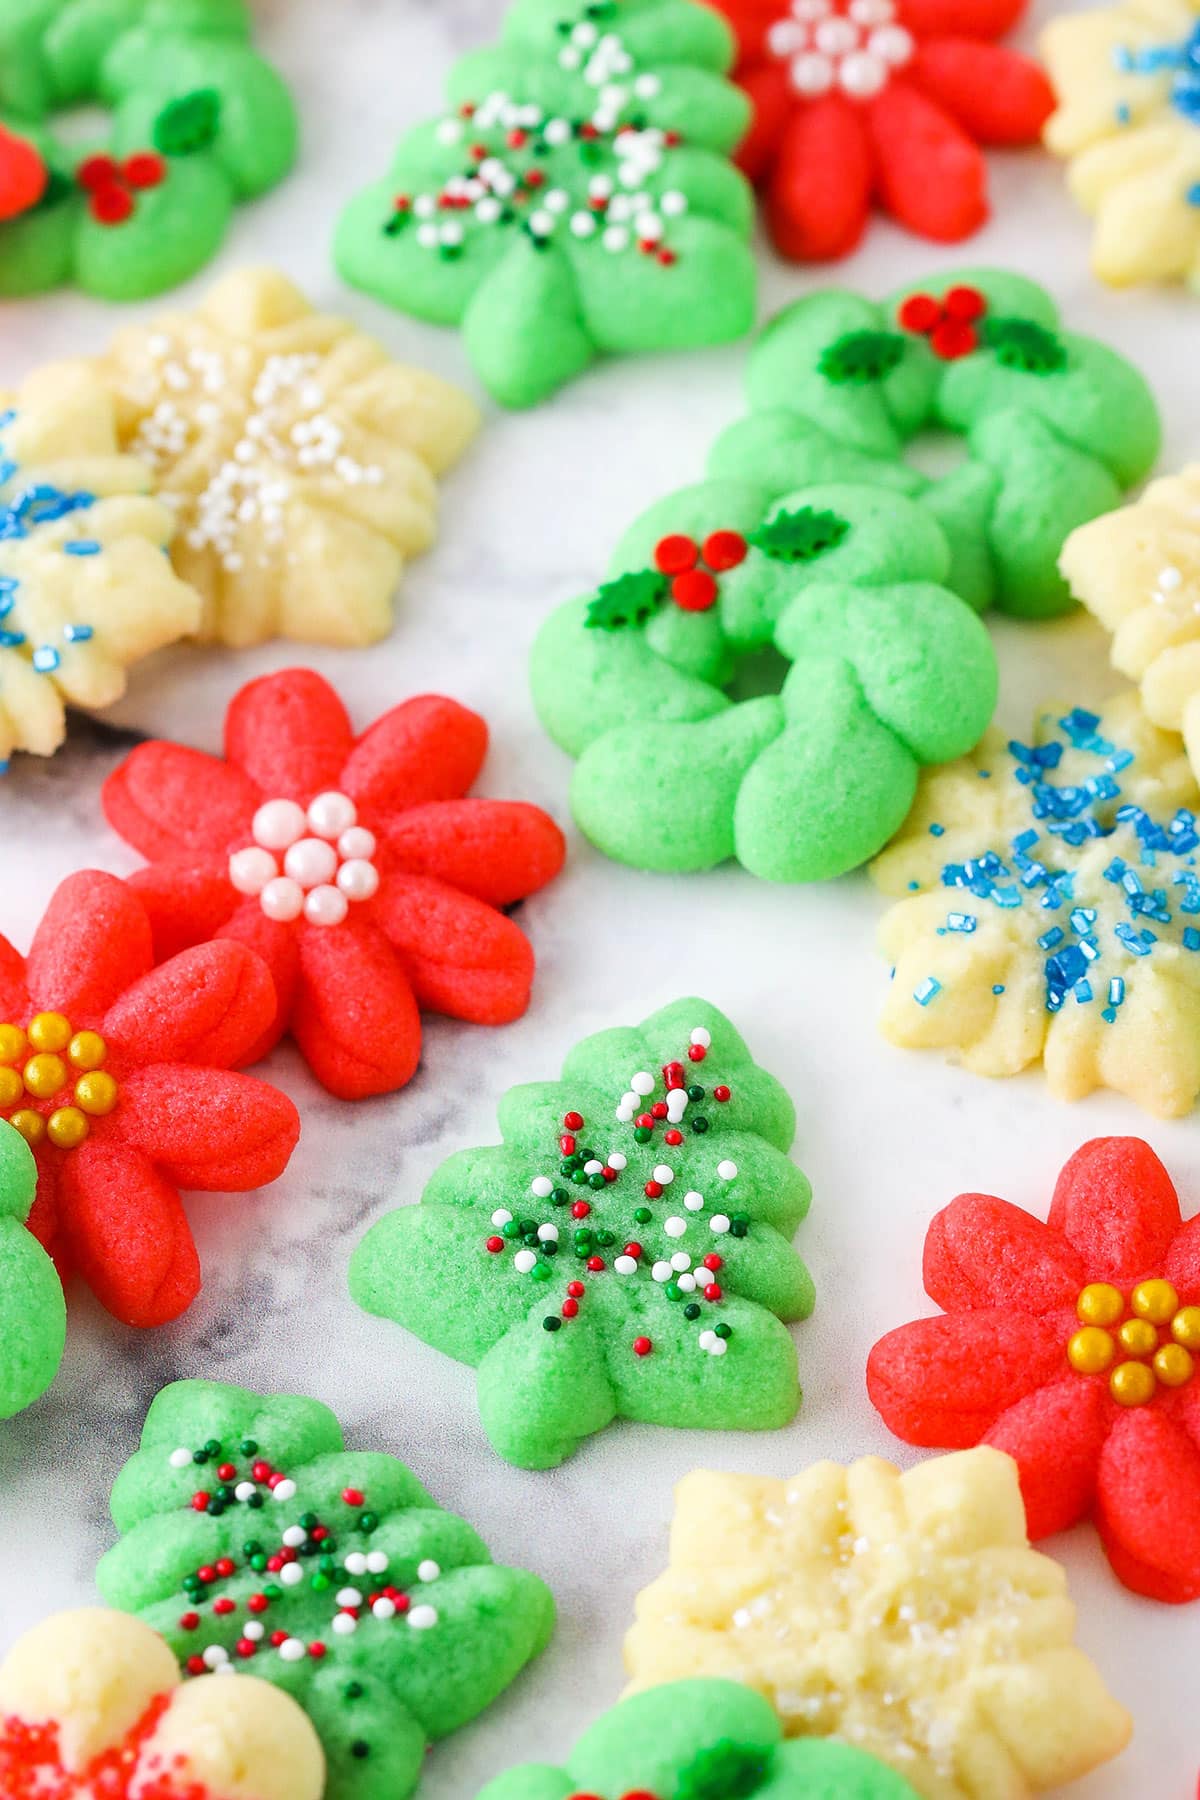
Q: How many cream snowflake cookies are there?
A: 6